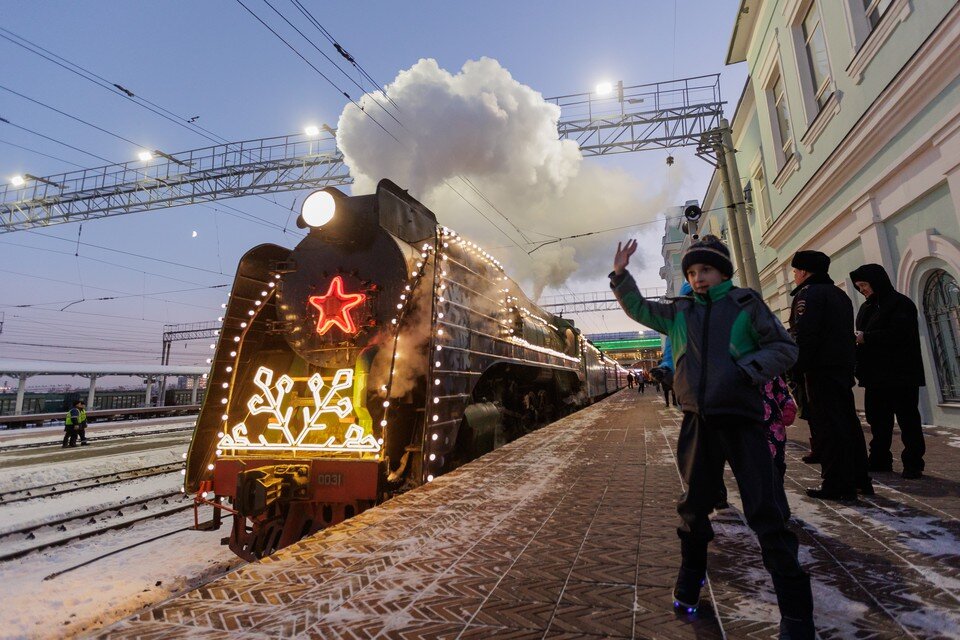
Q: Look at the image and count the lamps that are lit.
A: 5